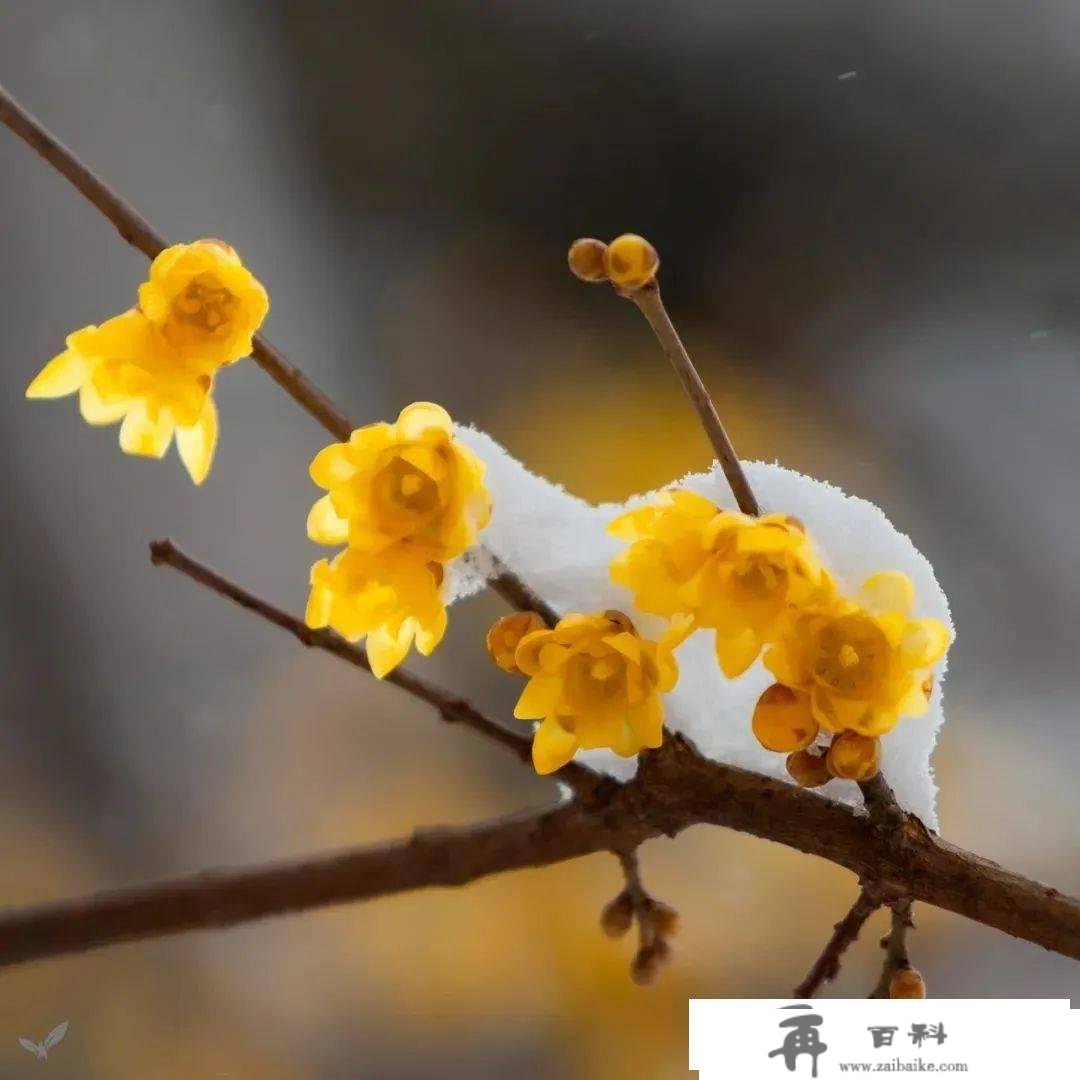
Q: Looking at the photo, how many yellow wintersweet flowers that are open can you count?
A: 8